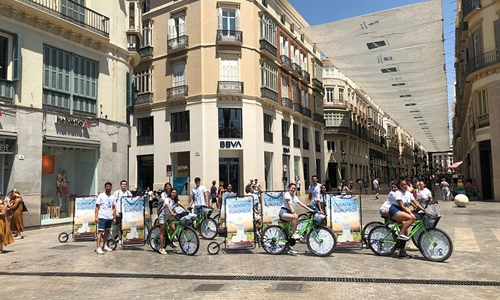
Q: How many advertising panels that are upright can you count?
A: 5